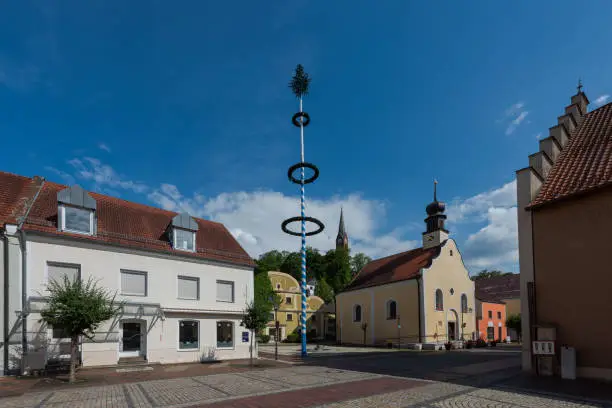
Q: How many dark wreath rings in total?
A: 3